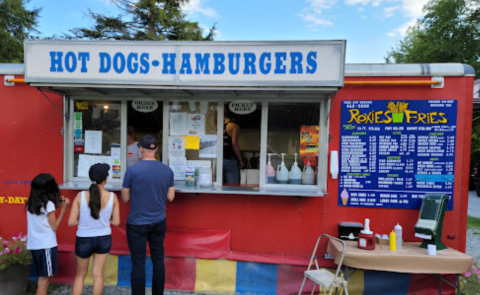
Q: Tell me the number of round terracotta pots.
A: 0